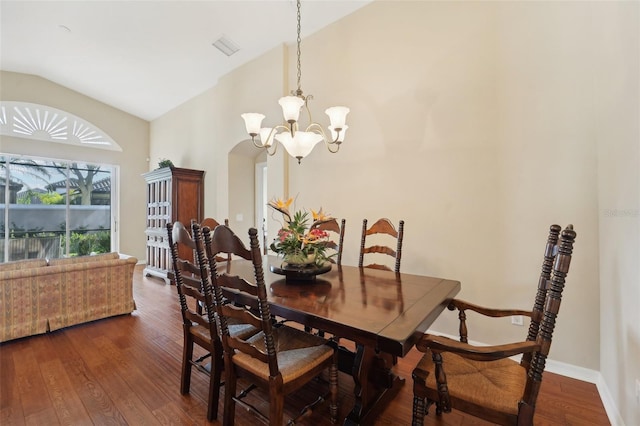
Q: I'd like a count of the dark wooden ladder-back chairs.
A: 6